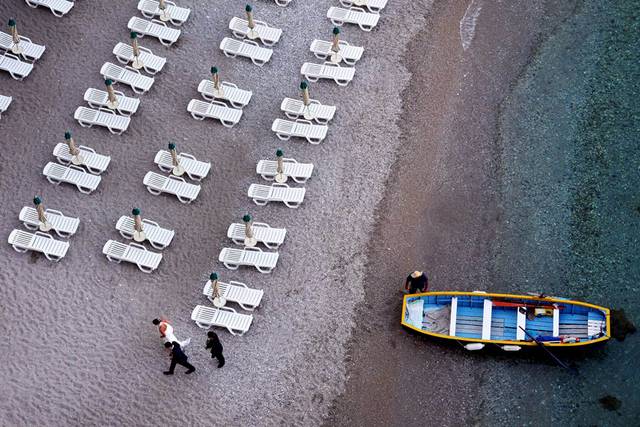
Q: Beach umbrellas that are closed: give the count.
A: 15